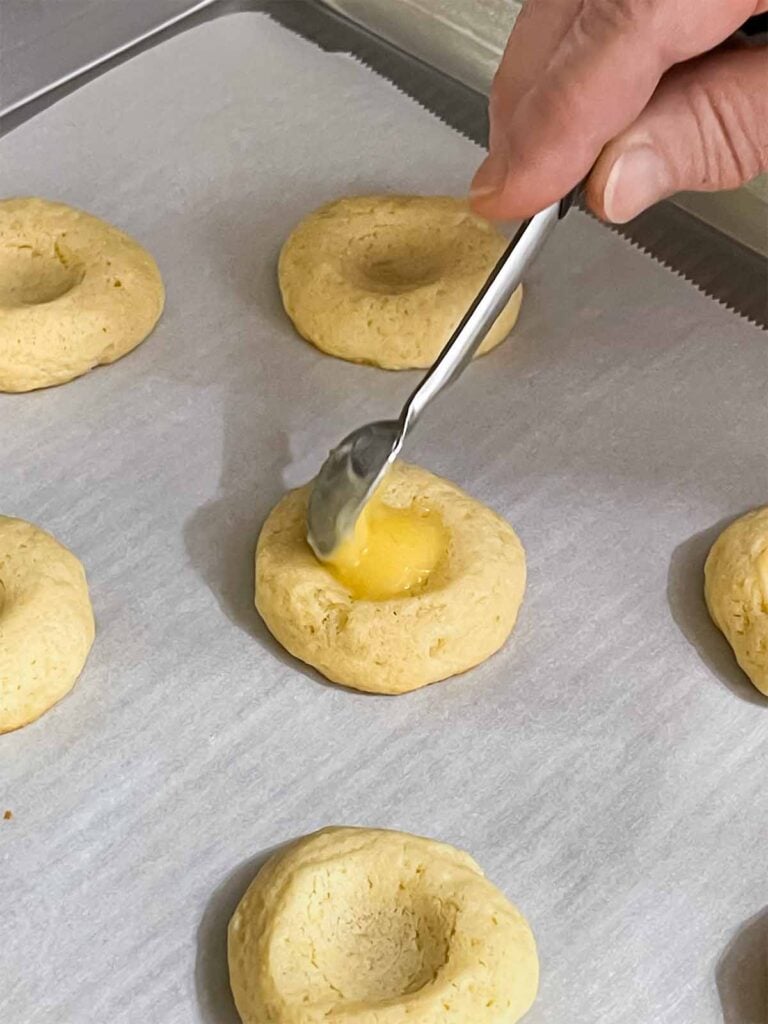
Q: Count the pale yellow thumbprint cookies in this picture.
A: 6